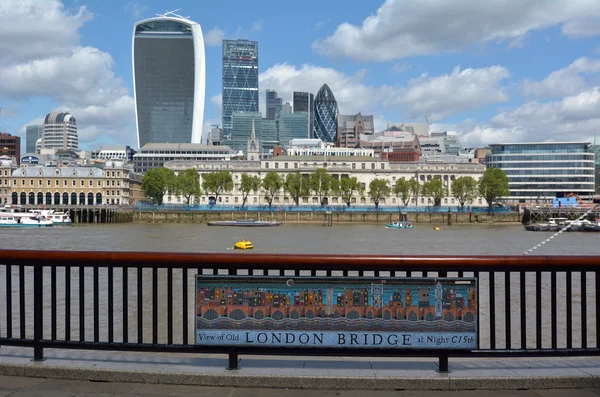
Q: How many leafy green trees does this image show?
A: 13